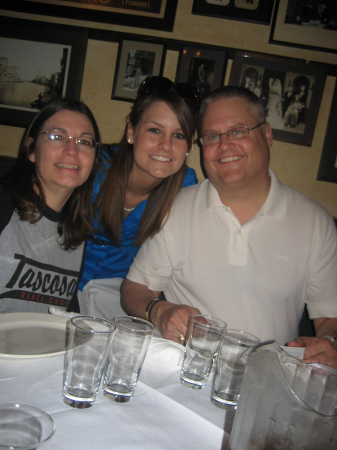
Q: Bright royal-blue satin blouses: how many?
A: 1